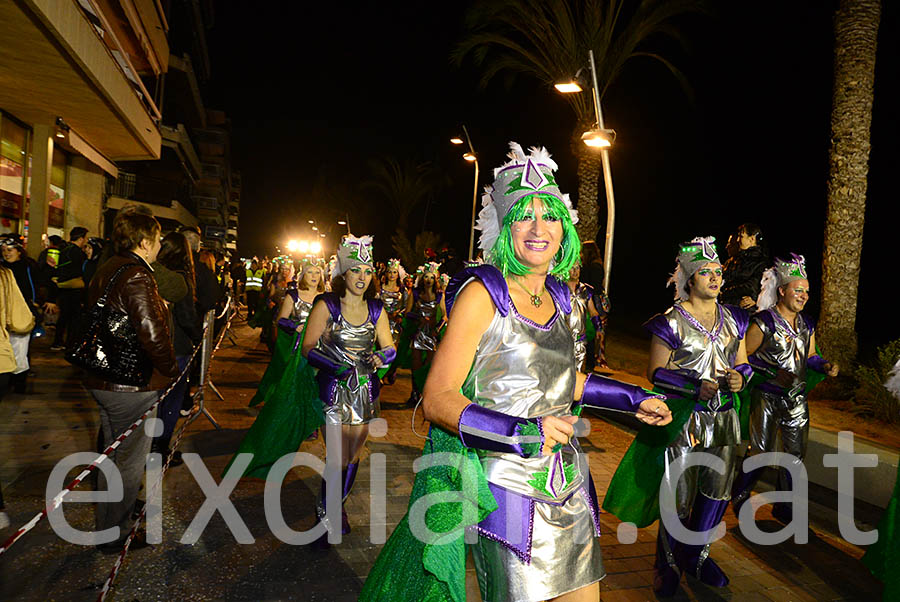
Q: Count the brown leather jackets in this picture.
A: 1